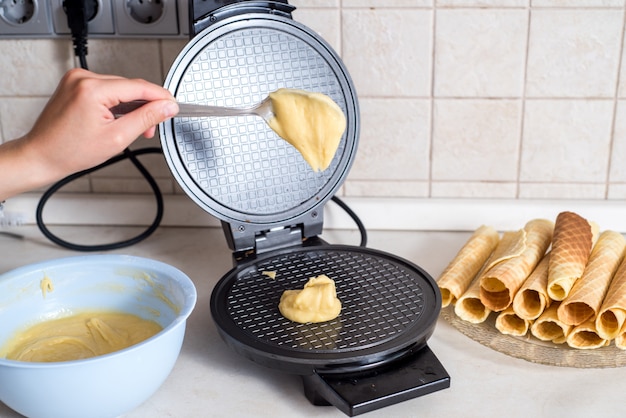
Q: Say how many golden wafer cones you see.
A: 11